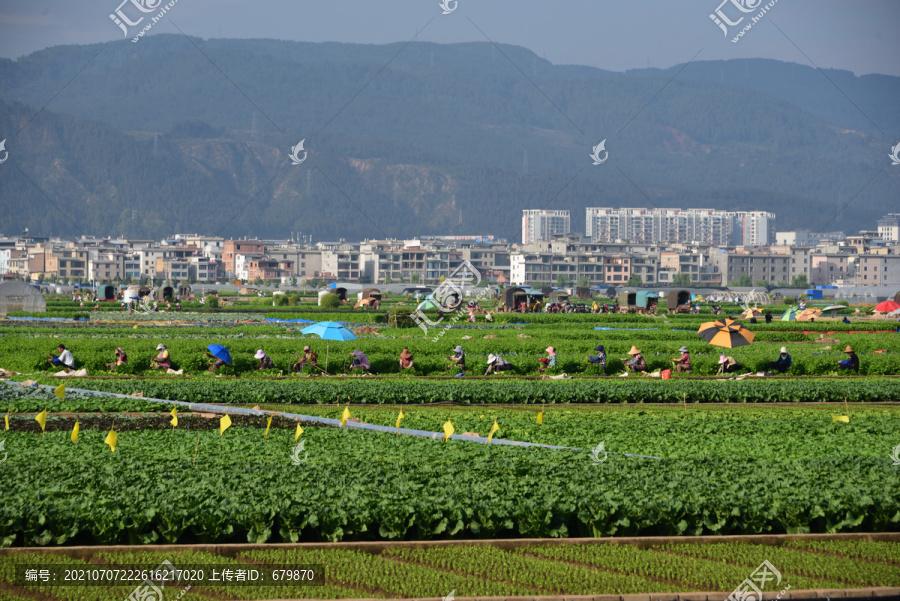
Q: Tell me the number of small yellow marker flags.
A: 15